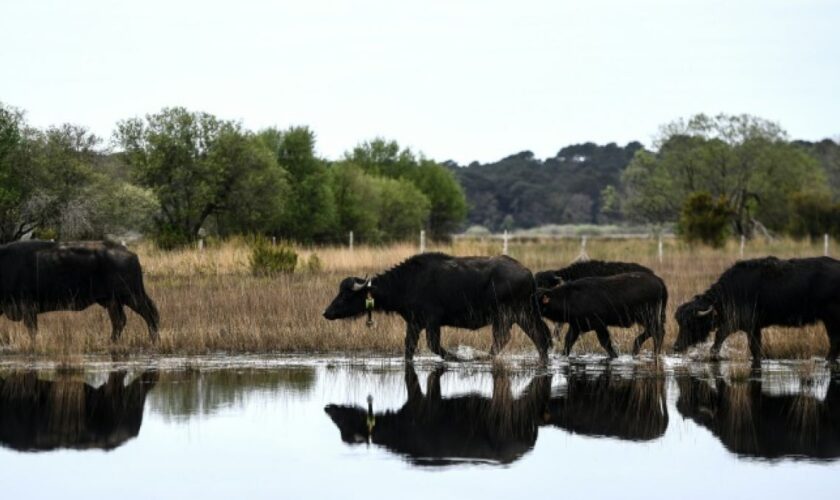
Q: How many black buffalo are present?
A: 5